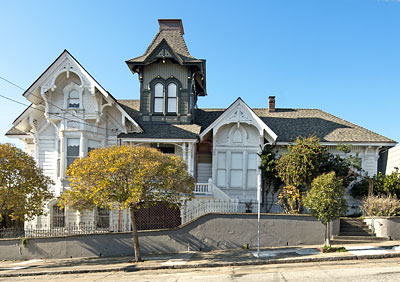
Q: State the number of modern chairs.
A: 0